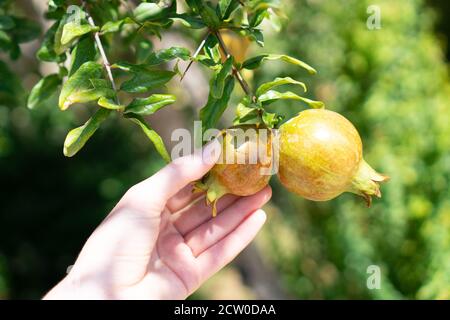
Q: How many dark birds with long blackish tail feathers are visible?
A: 0